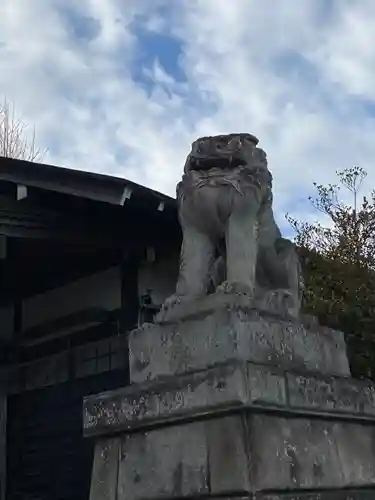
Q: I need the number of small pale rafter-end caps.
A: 3